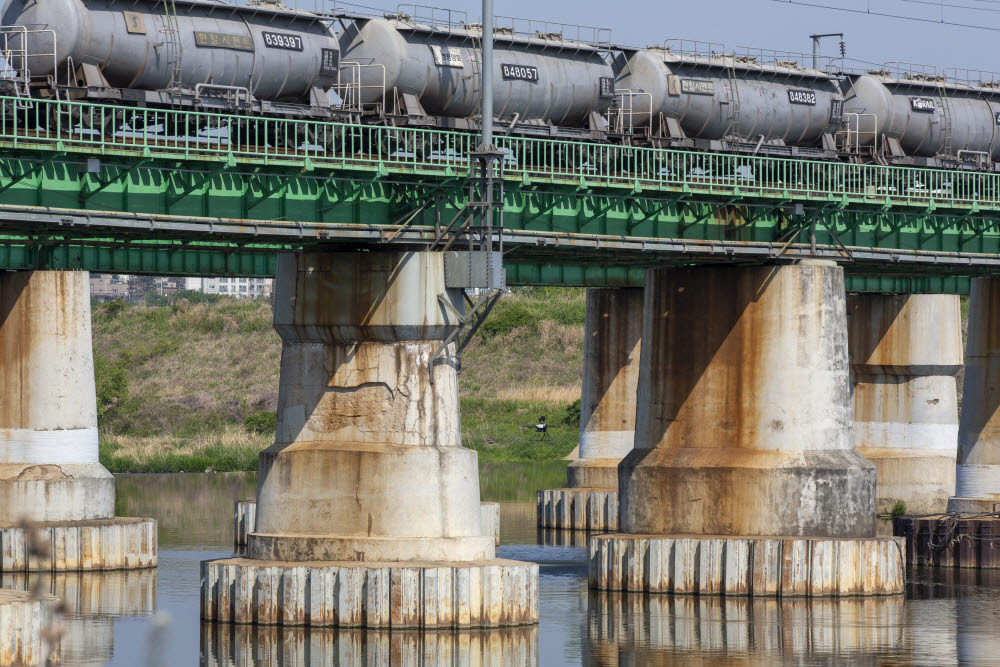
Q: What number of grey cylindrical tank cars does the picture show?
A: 4